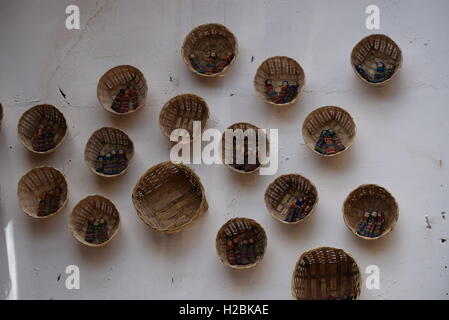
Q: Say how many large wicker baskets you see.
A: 2